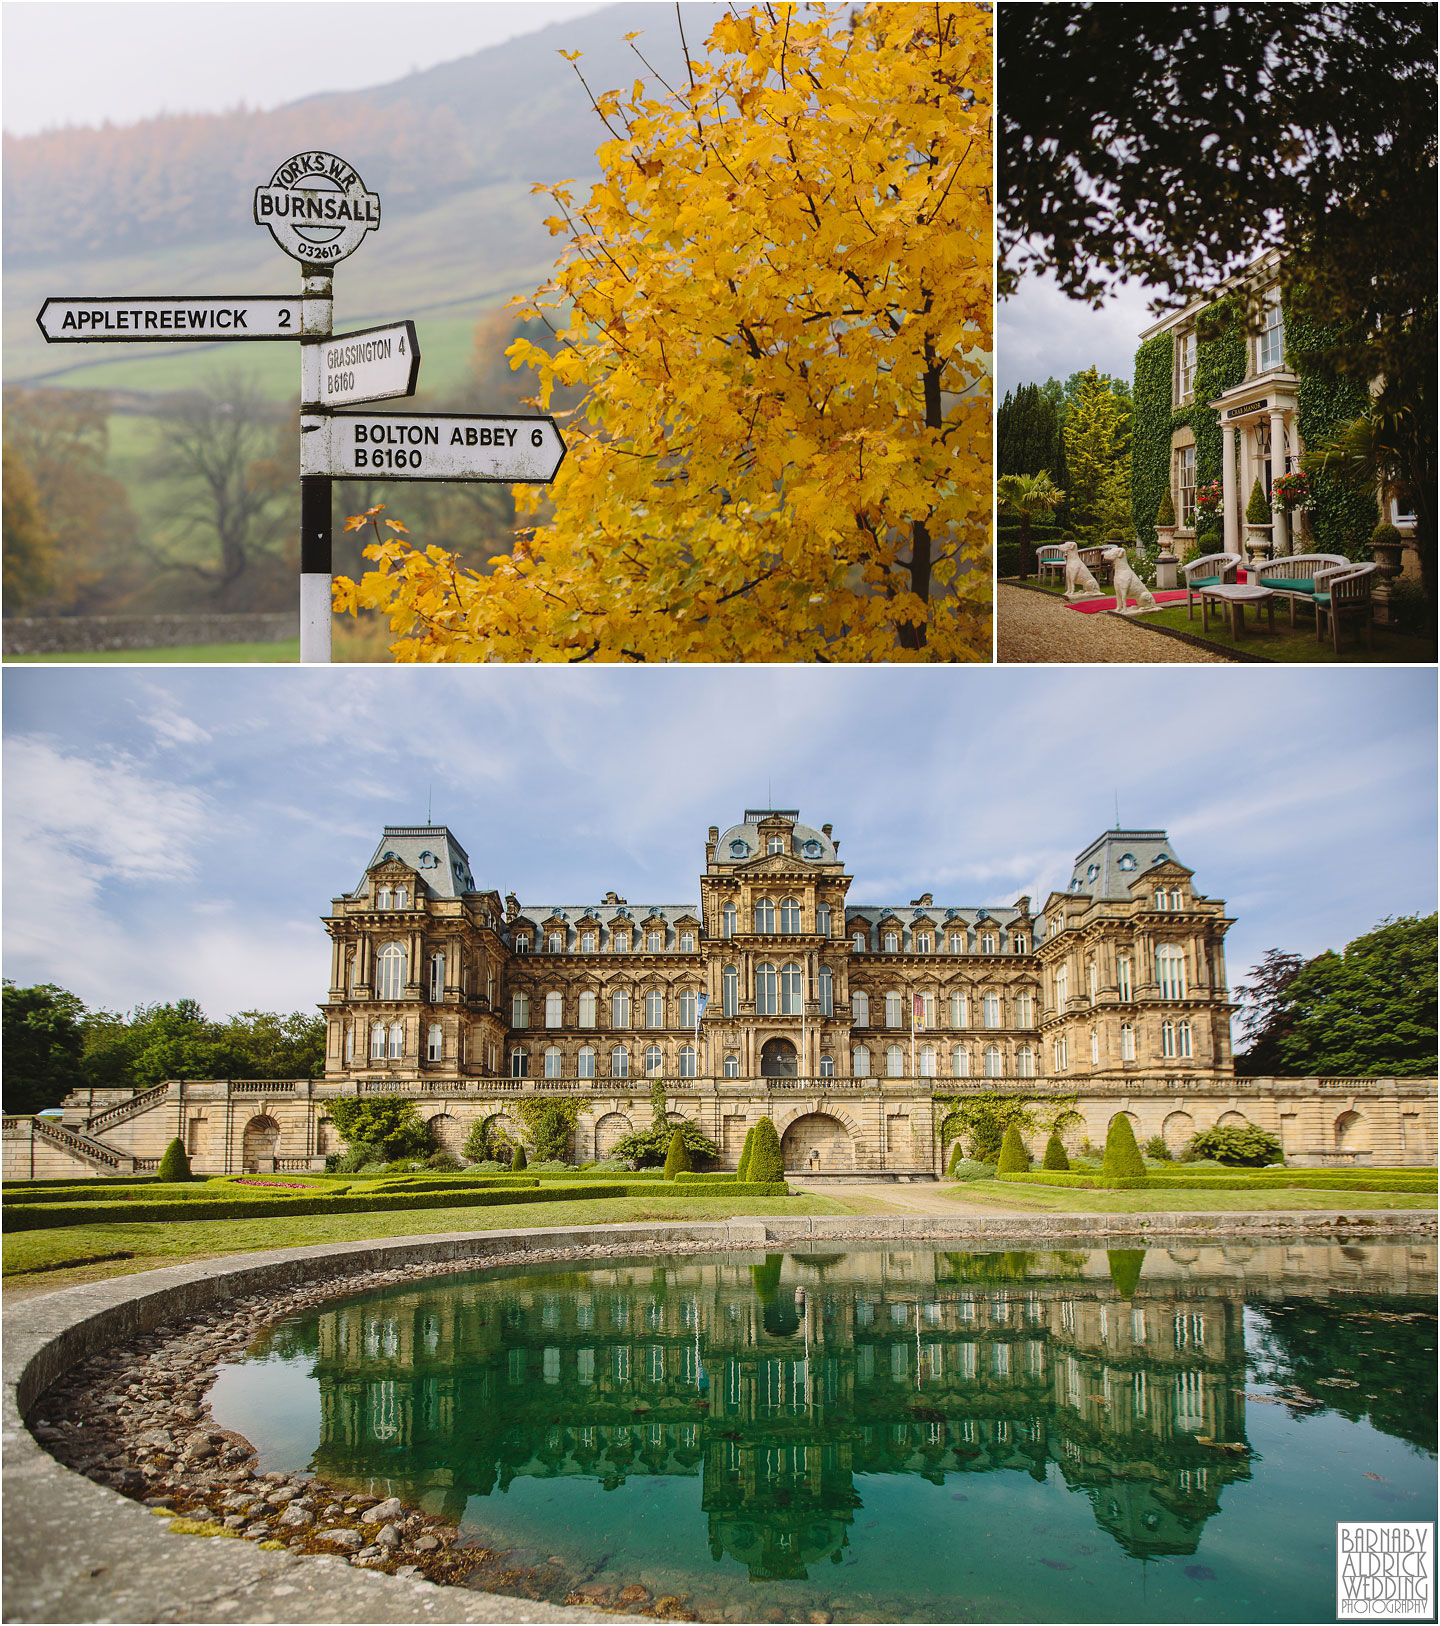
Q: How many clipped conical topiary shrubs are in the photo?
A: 11